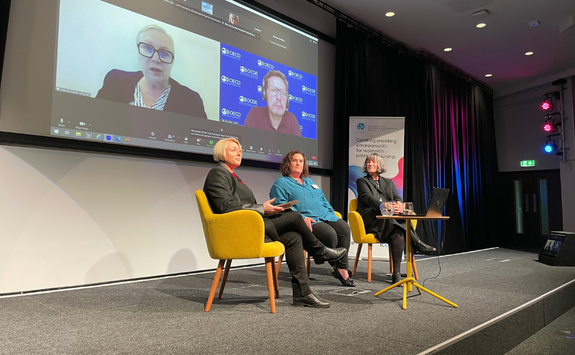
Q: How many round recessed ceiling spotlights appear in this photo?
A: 5